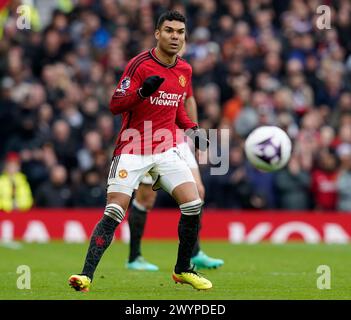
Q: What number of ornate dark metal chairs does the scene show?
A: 0